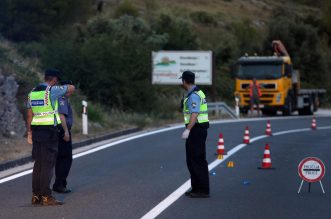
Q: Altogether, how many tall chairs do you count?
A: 0